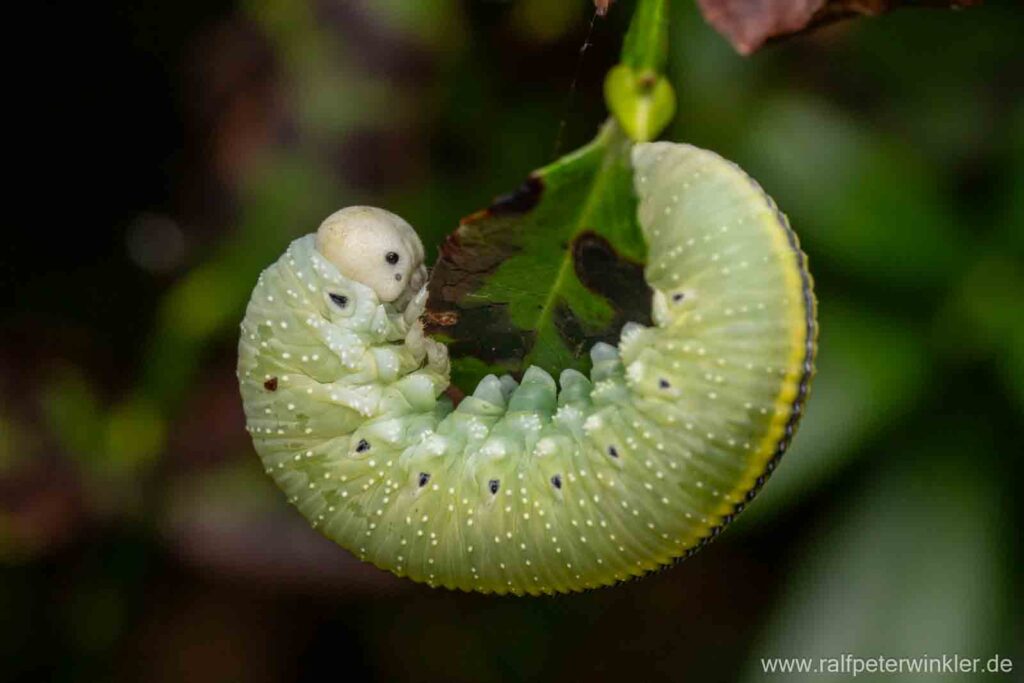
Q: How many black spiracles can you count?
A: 8